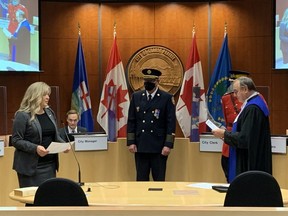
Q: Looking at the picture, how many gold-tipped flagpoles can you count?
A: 4